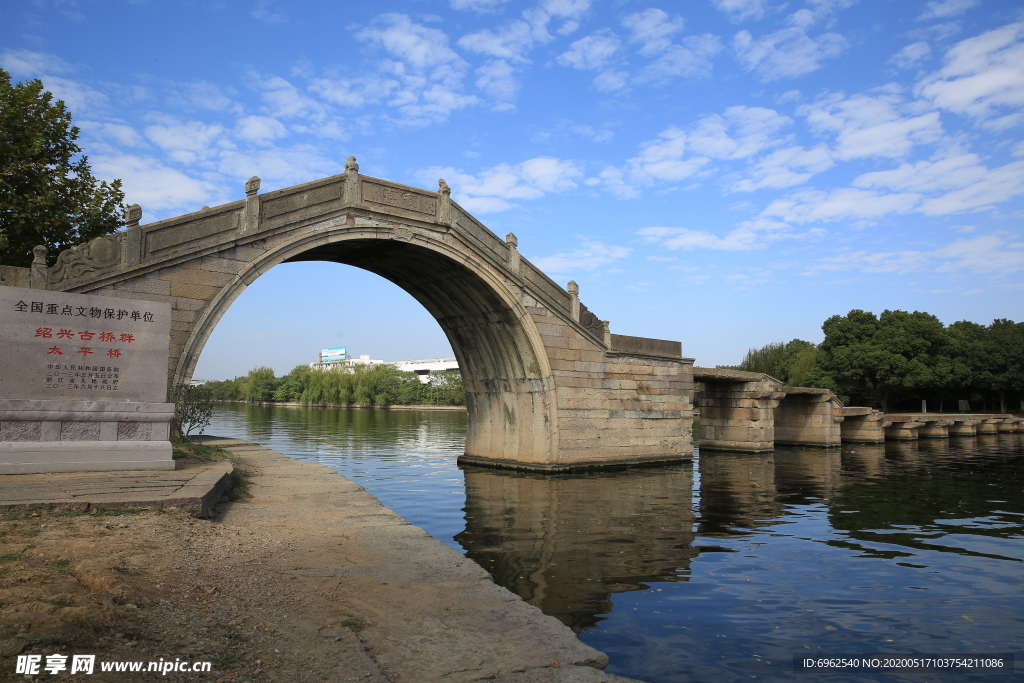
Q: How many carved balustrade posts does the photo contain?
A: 8